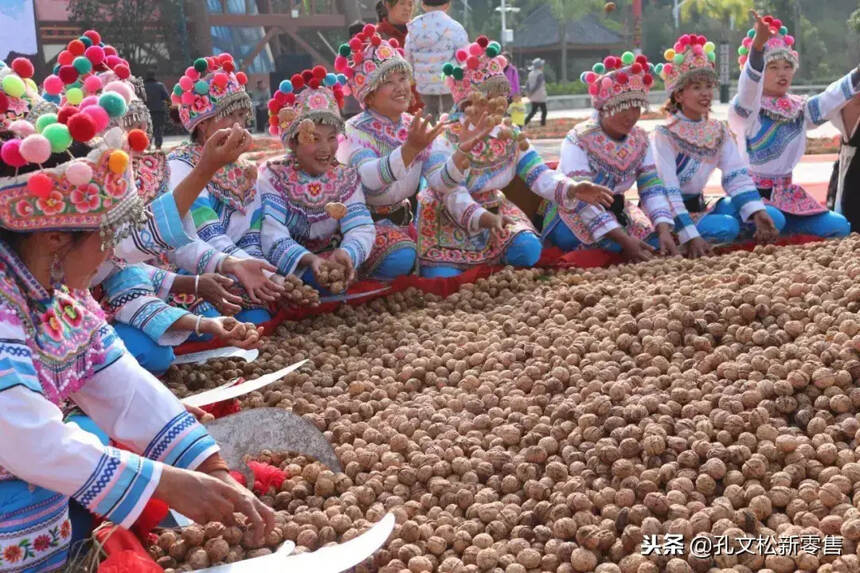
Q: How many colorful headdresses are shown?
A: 11